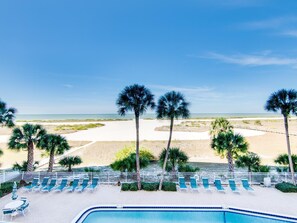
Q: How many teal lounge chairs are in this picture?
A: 13